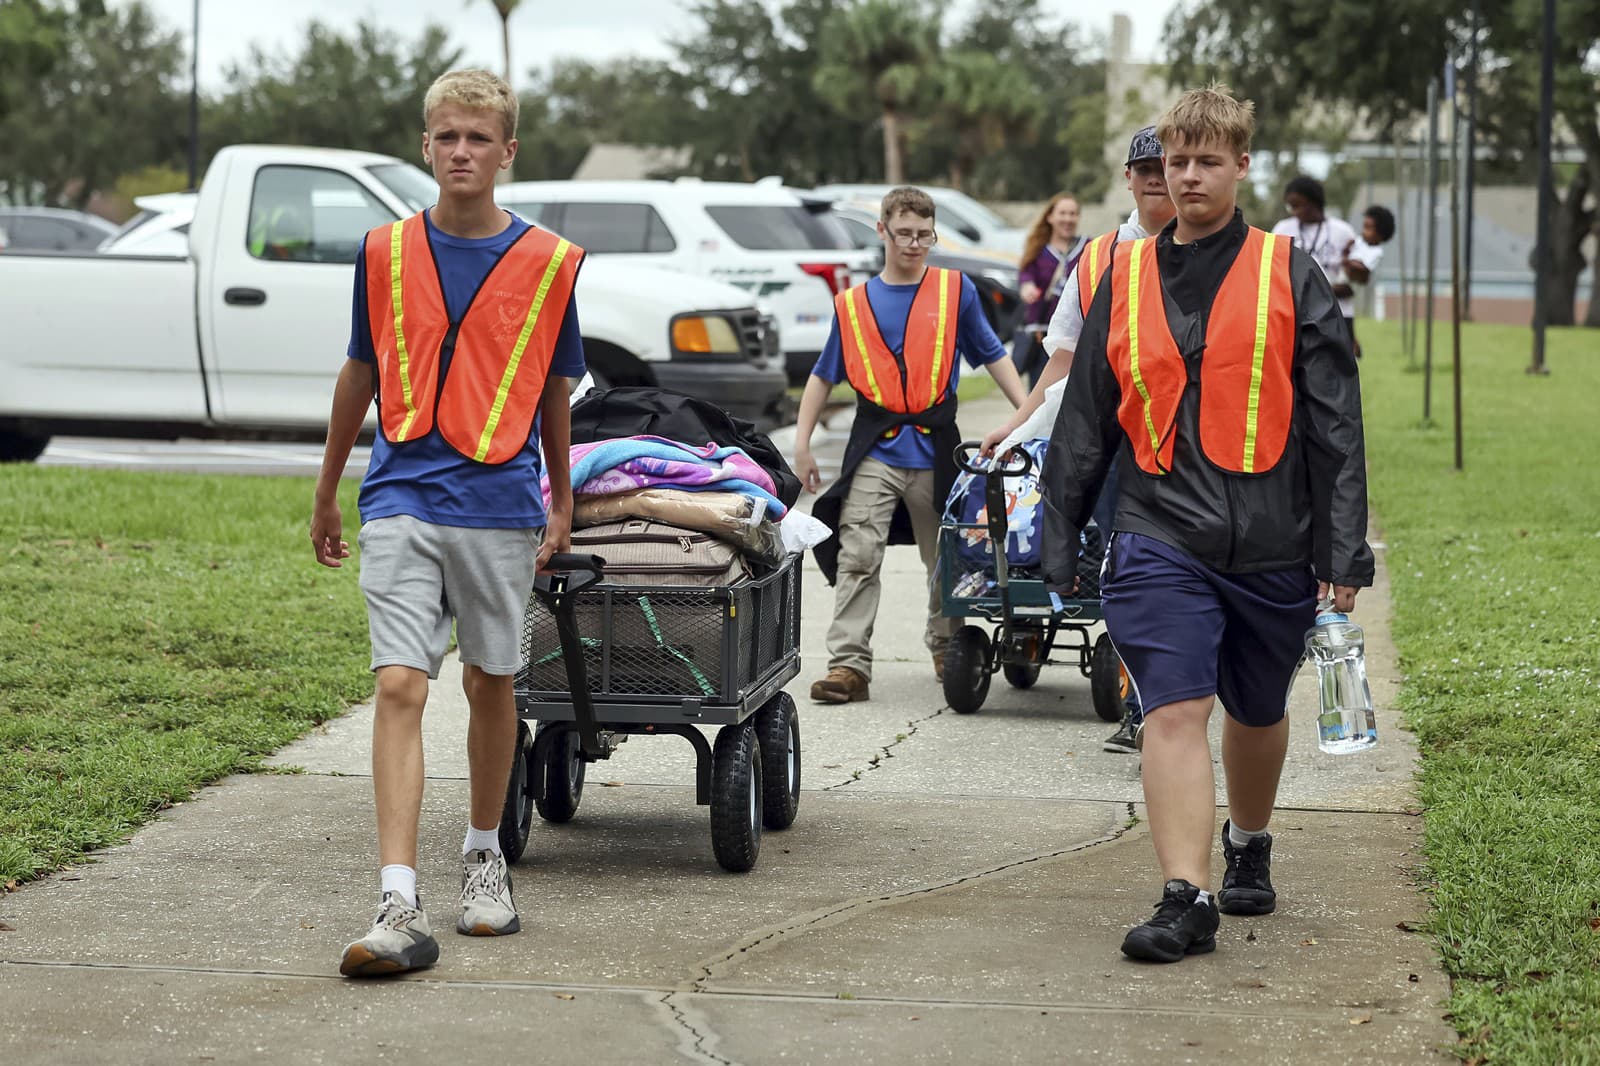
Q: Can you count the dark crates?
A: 2